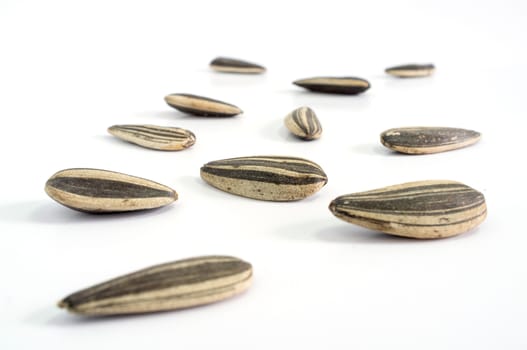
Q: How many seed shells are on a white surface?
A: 11